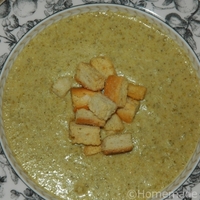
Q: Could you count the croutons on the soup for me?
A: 13